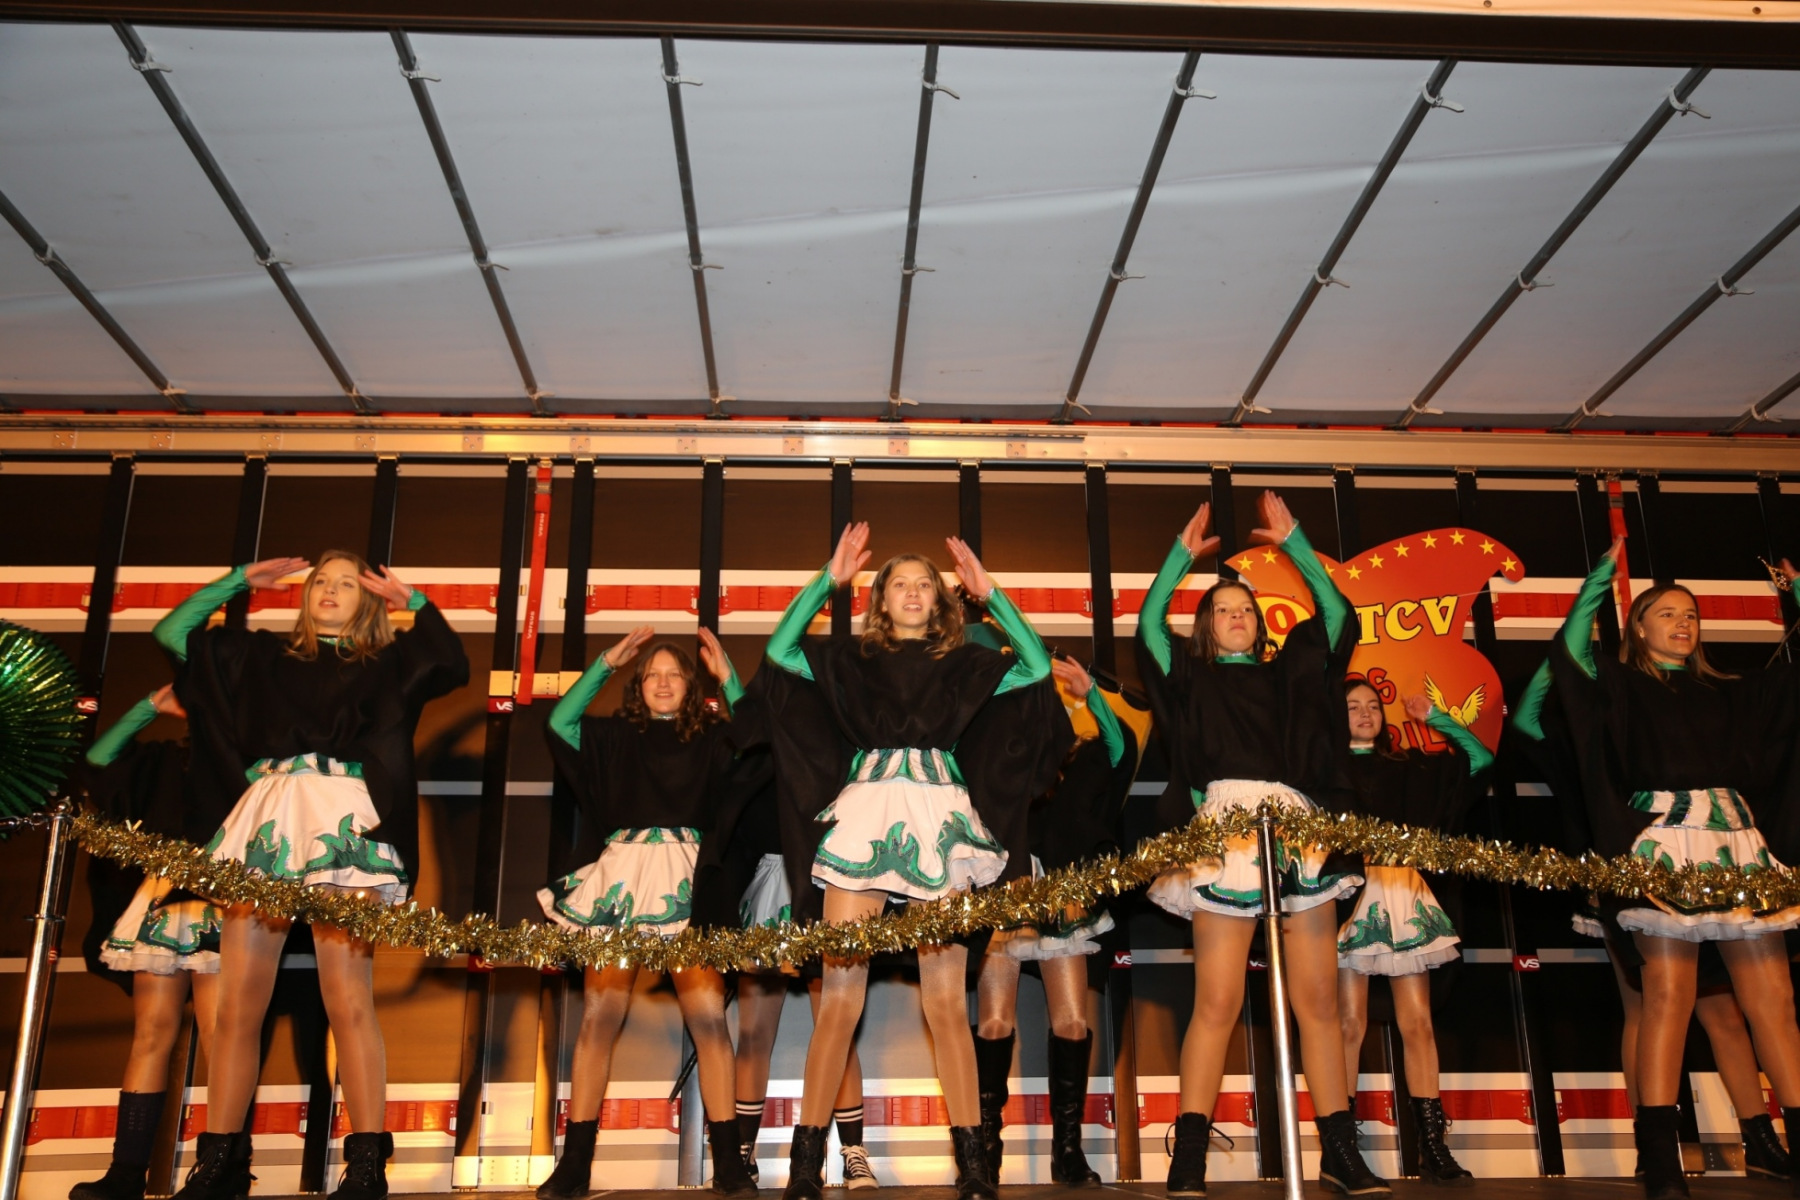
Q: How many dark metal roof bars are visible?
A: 10